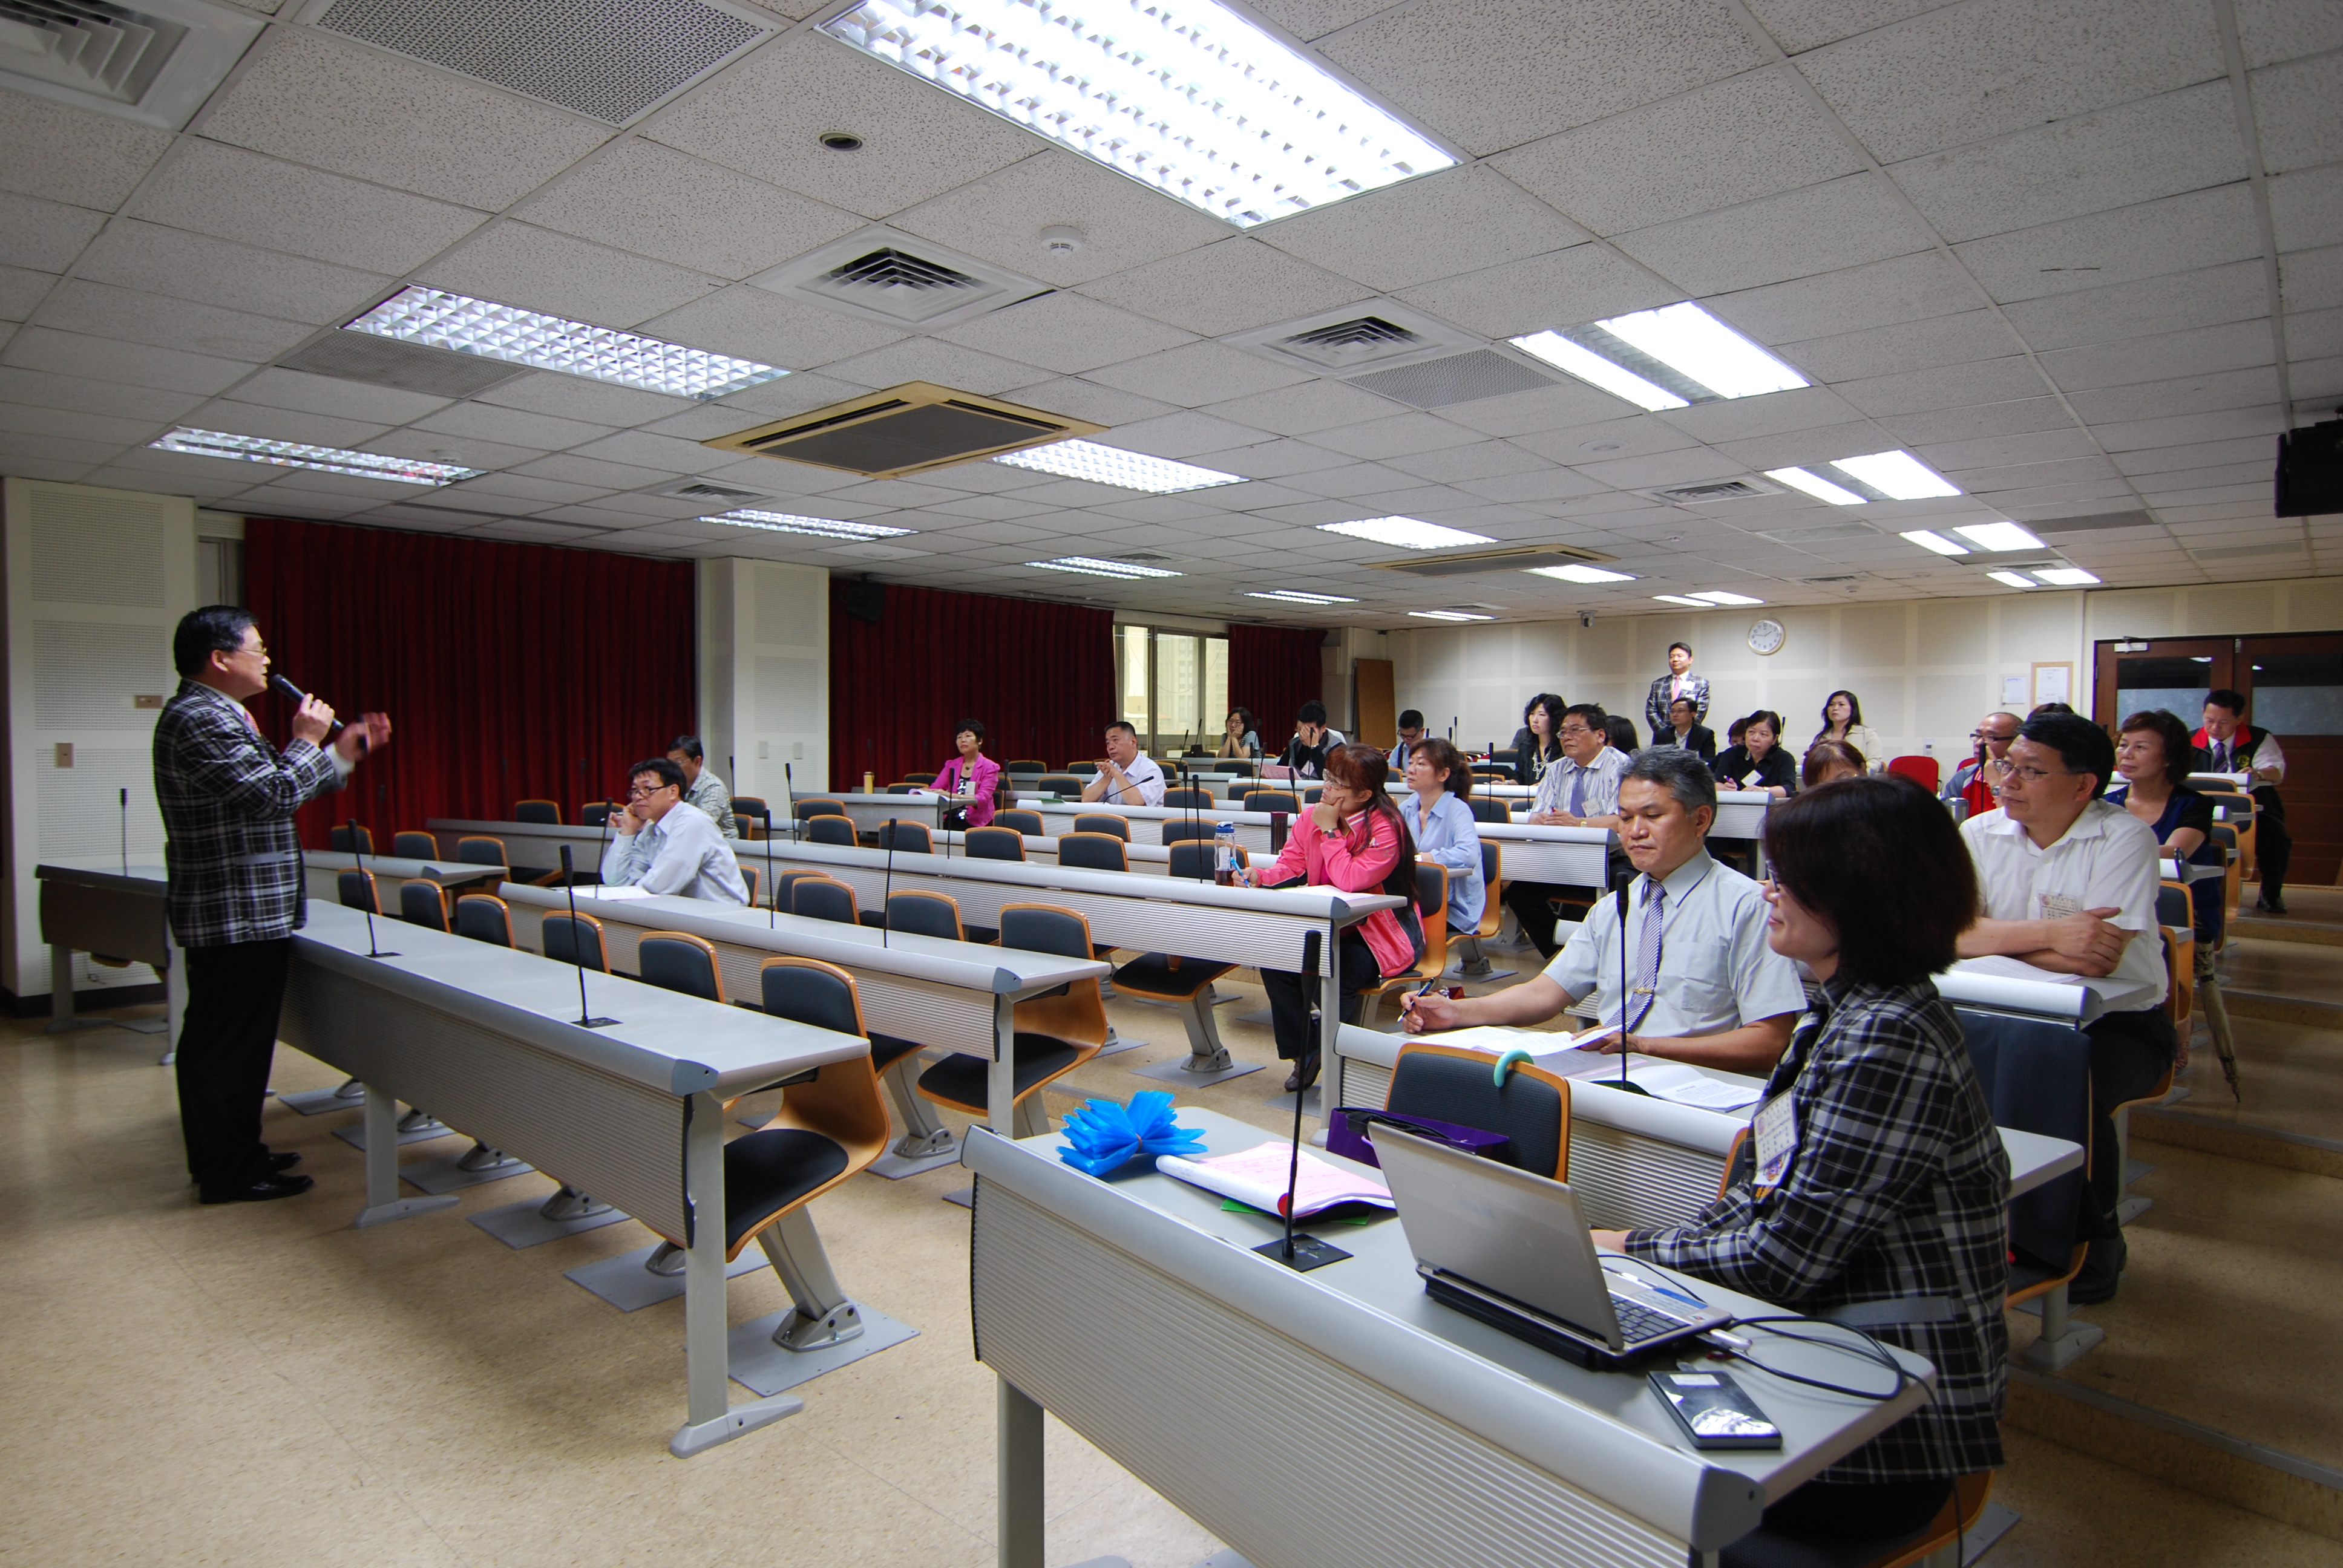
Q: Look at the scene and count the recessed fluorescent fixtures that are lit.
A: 15